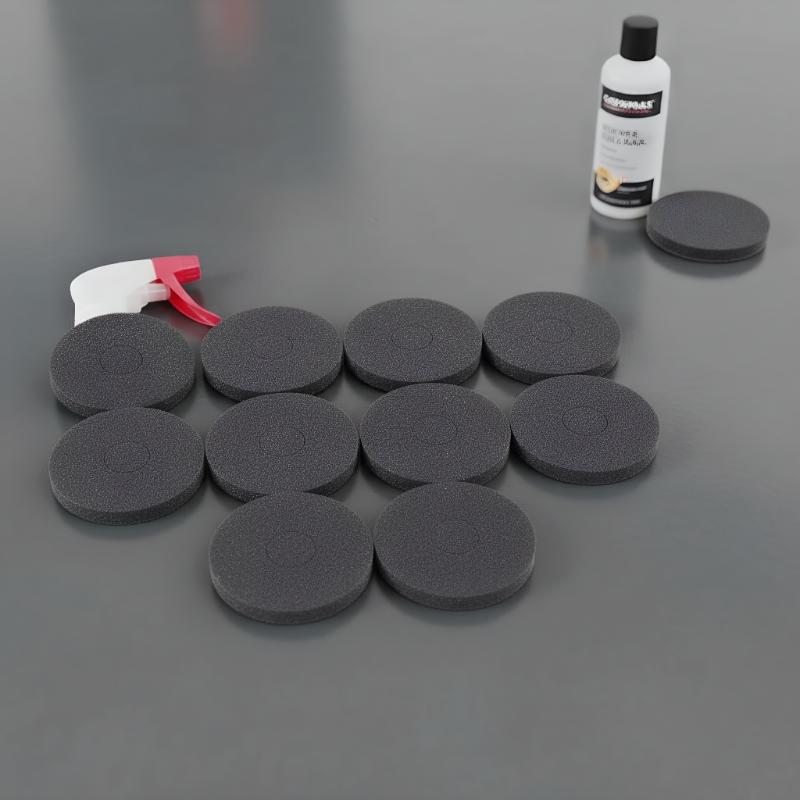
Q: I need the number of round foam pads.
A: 11